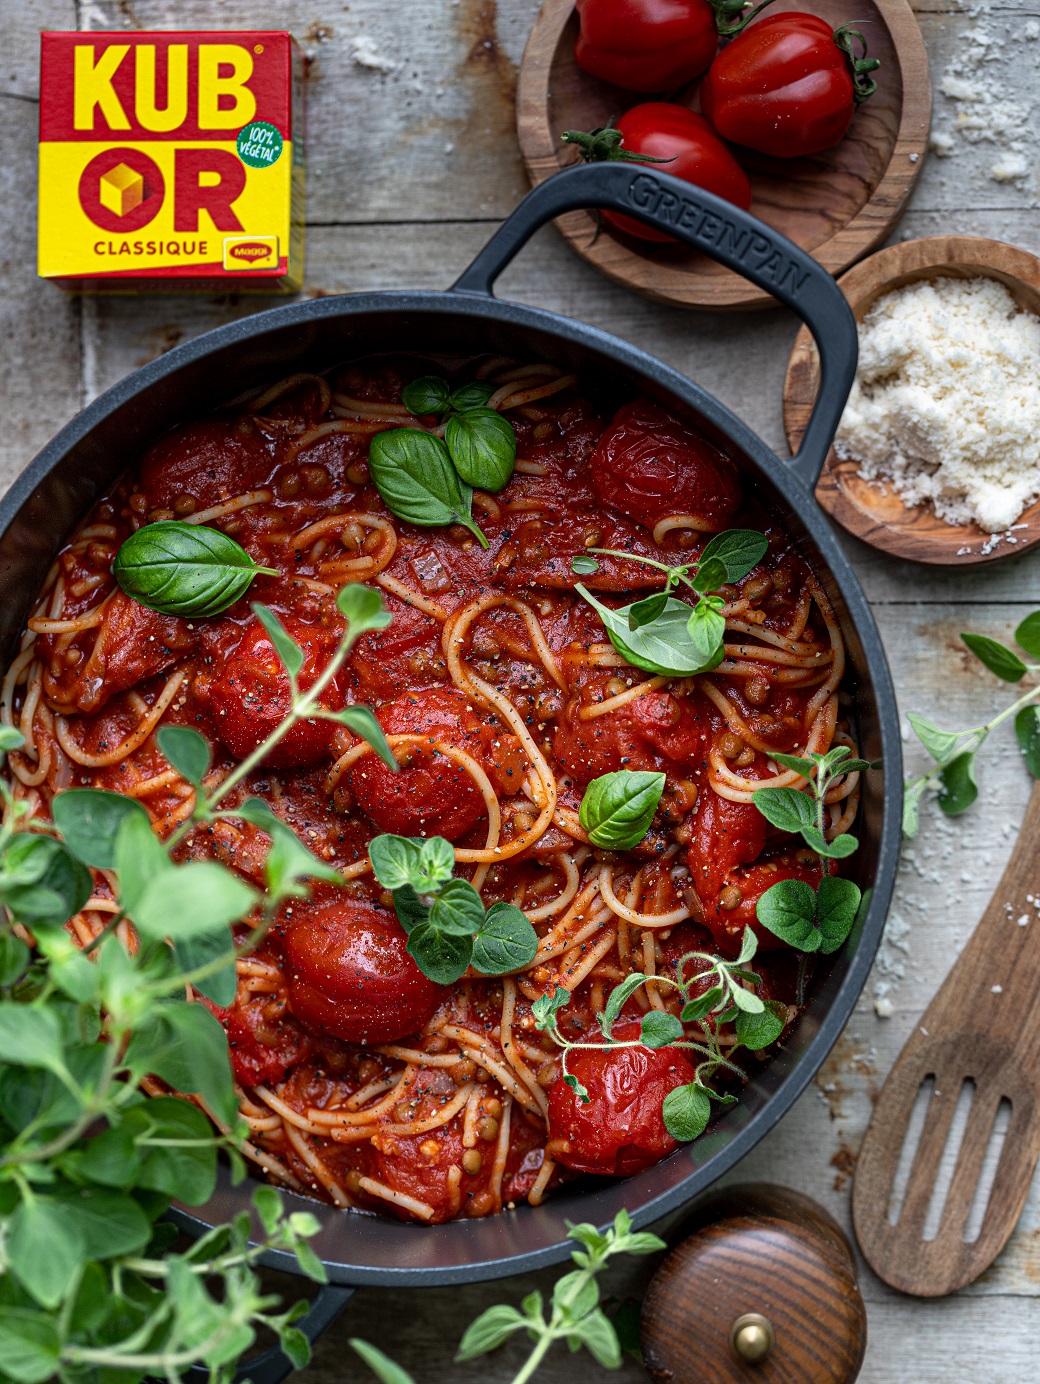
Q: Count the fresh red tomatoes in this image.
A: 3